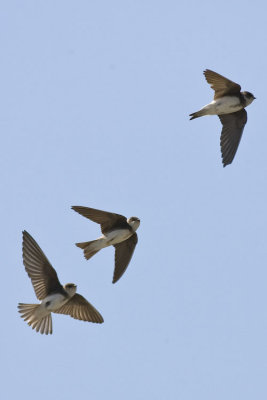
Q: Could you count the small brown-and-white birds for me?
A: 3